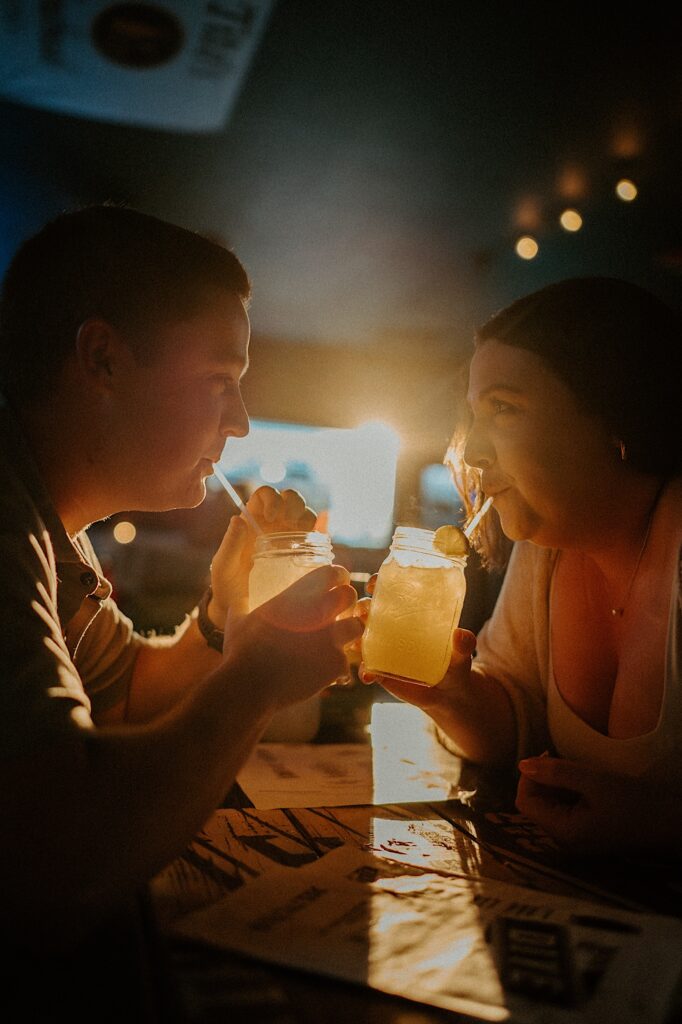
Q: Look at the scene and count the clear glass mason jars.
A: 2